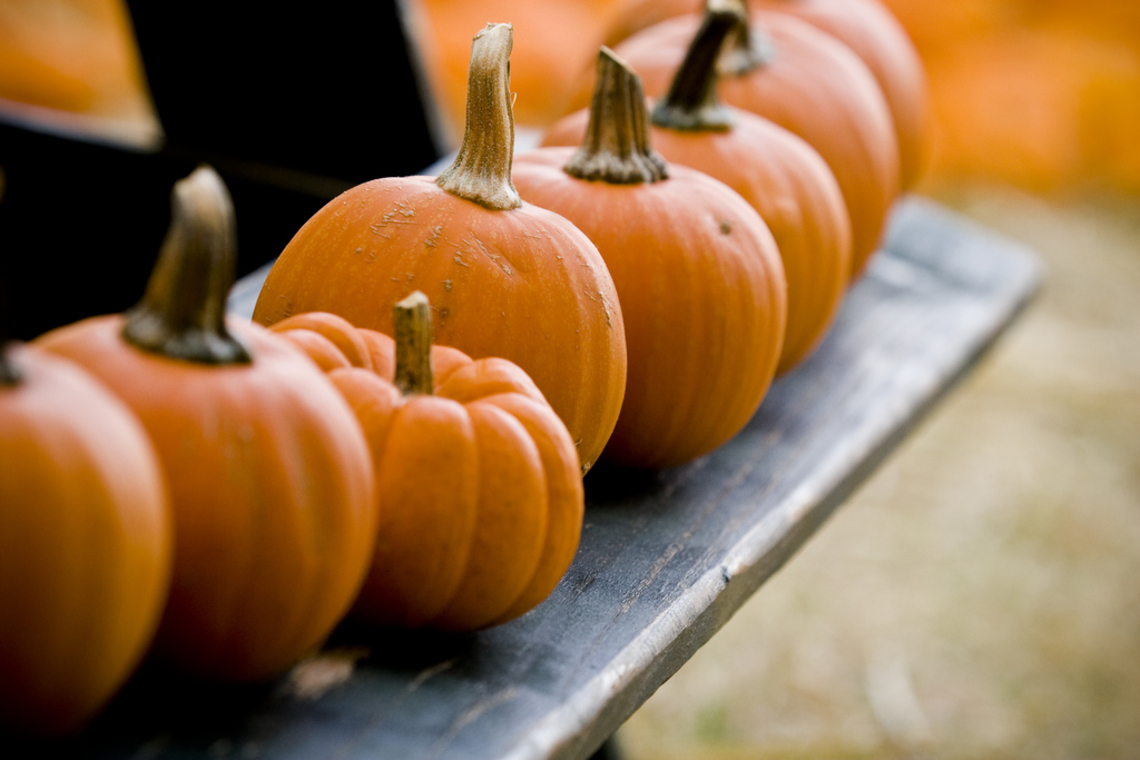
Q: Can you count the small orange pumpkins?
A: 8